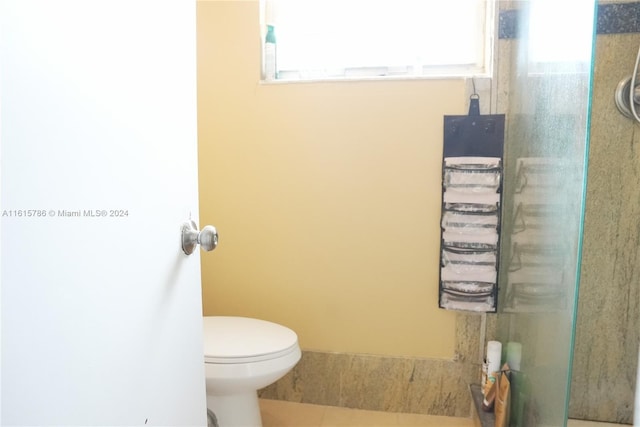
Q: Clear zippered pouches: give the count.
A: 4